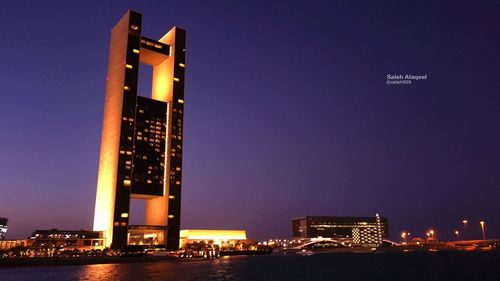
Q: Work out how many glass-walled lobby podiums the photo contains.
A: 1